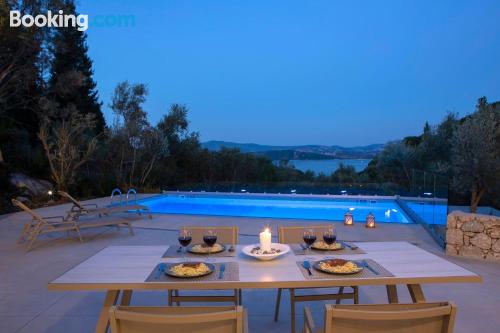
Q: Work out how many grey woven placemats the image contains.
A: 4